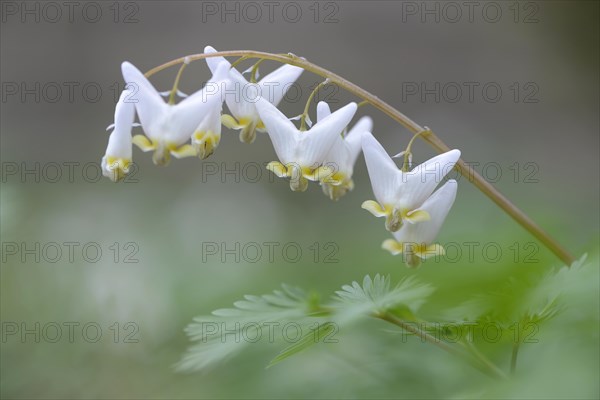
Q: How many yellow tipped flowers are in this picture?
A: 8